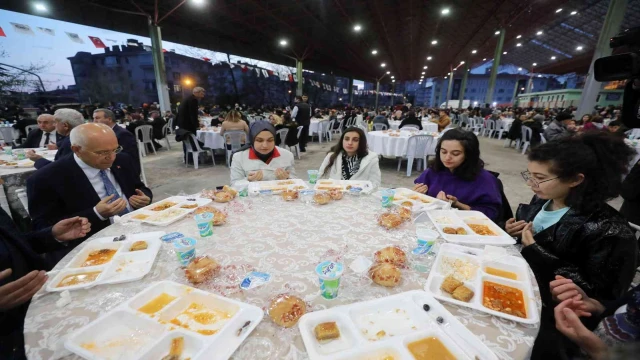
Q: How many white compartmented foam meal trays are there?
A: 9